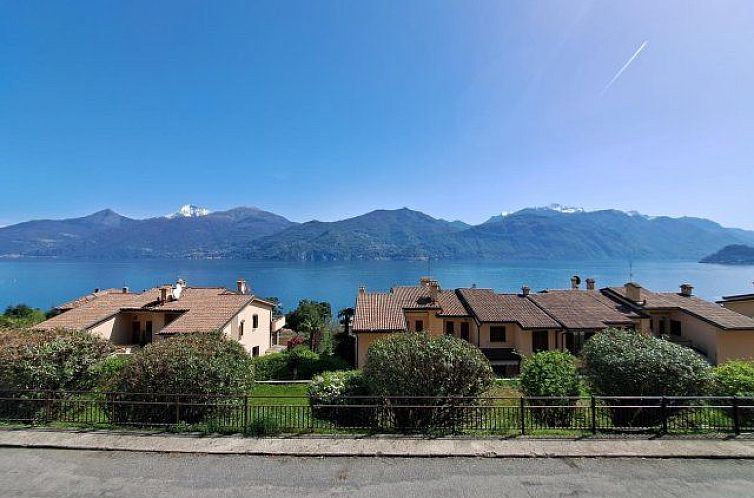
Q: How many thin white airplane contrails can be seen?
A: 1